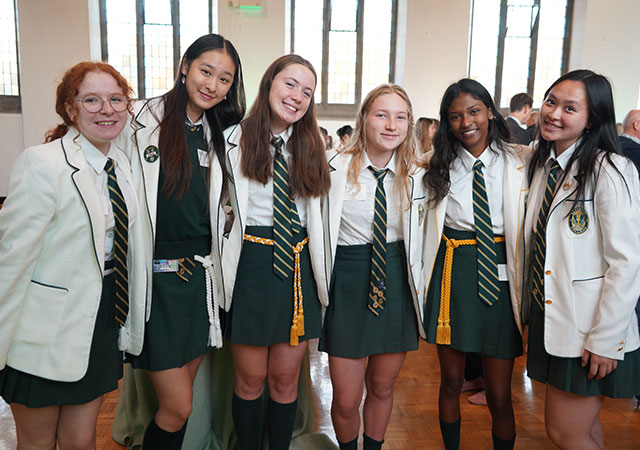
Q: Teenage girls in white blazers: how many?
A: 6